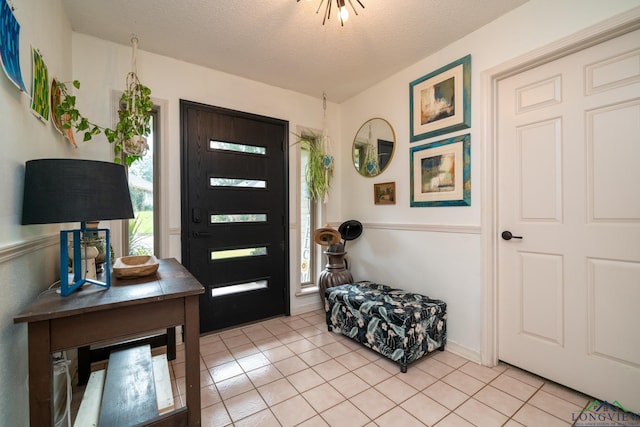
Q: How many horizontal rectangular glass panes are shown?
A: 5